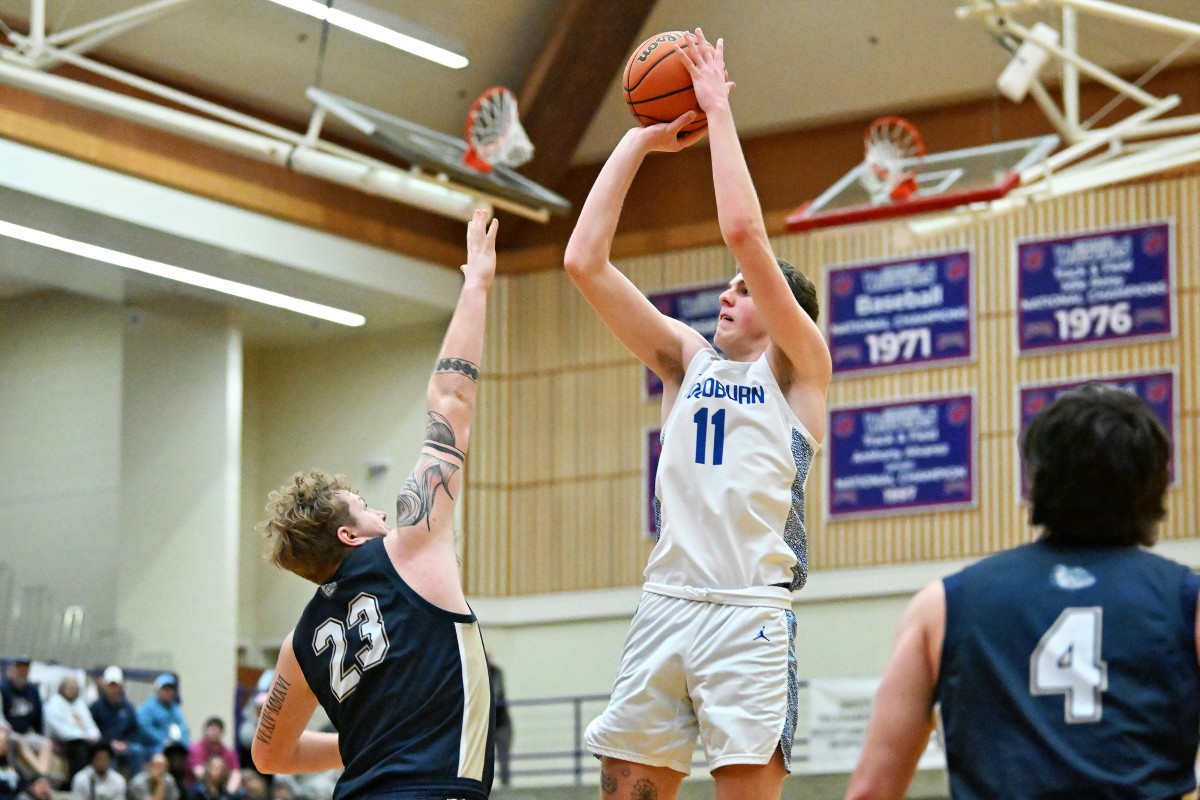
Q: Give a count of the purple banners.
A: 6